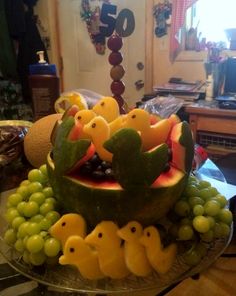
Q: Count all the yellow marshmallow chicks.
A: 9